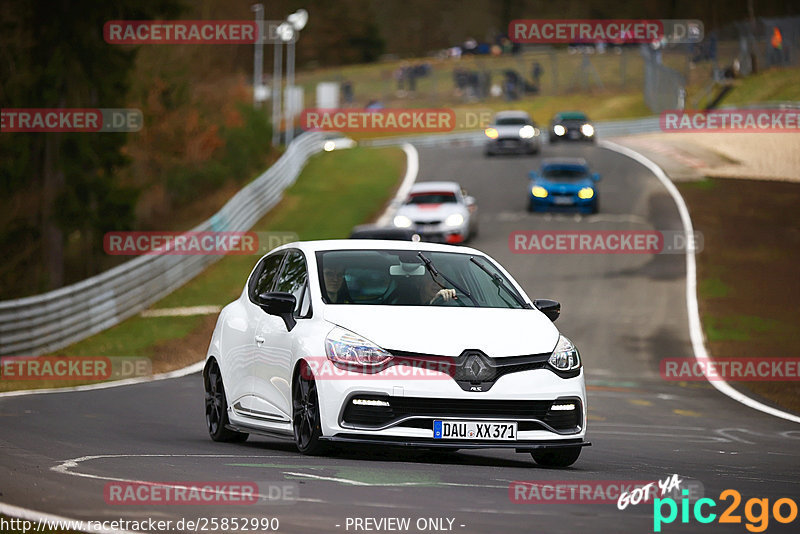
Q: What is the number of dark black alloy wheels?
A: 2